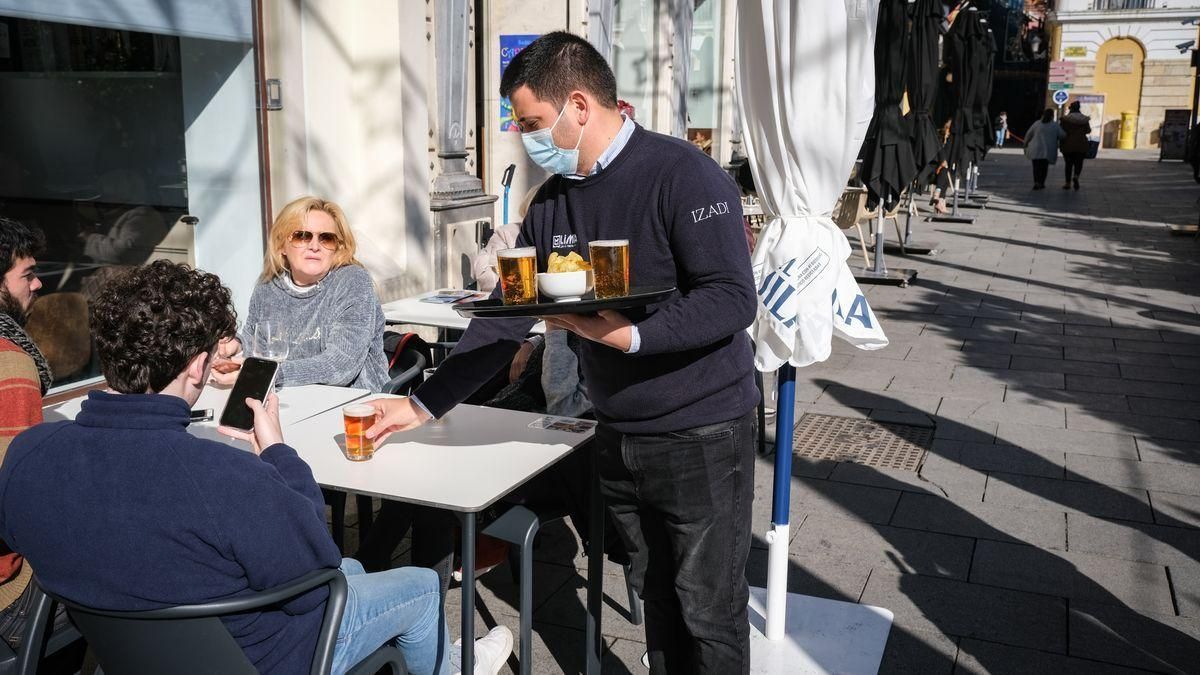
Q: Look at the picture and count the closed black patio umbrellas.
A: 5